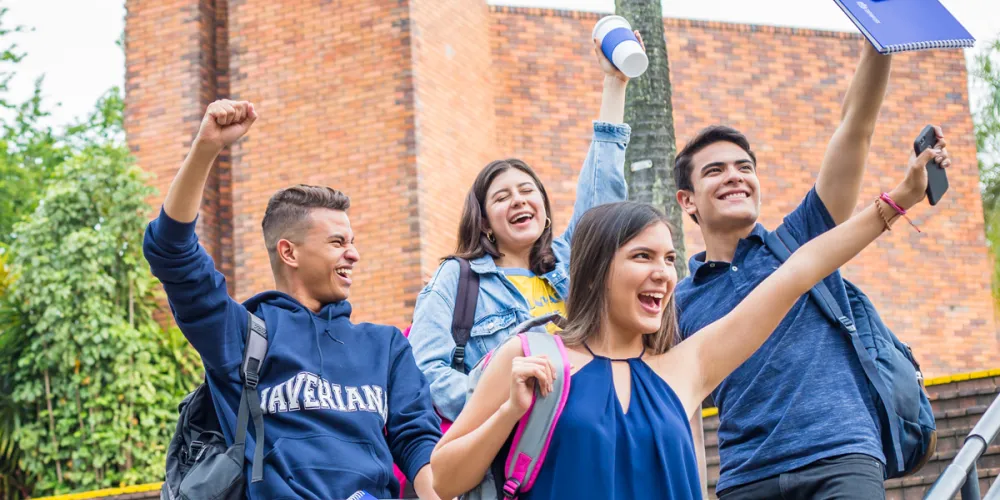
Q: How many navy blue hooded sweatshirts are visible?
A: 1